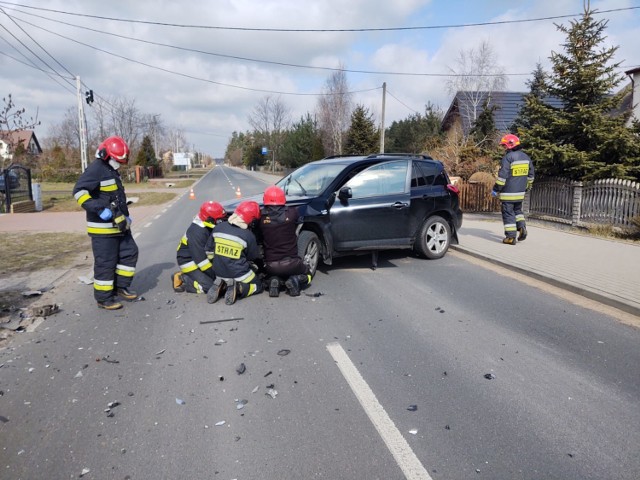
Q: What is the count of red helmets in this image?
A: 5